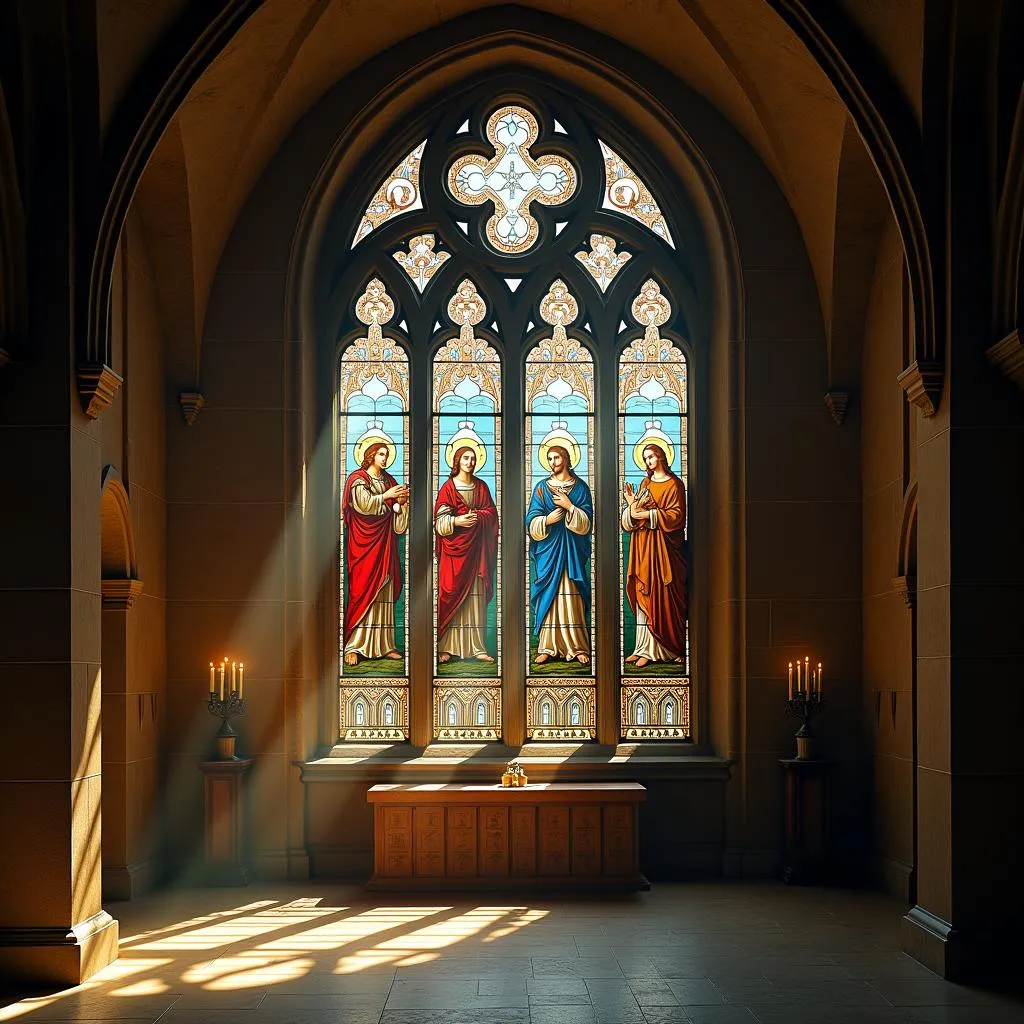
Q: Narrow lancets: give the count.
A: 4